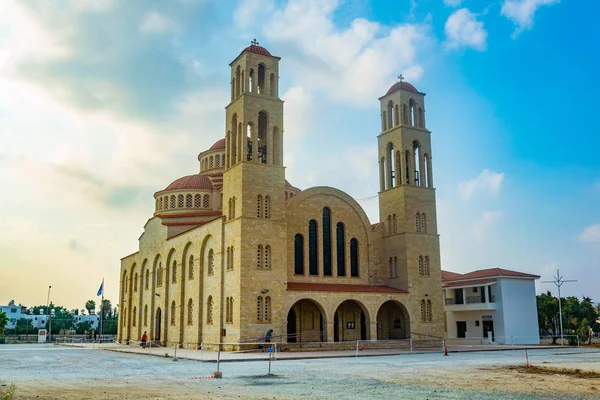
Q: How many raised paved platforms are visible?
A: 1